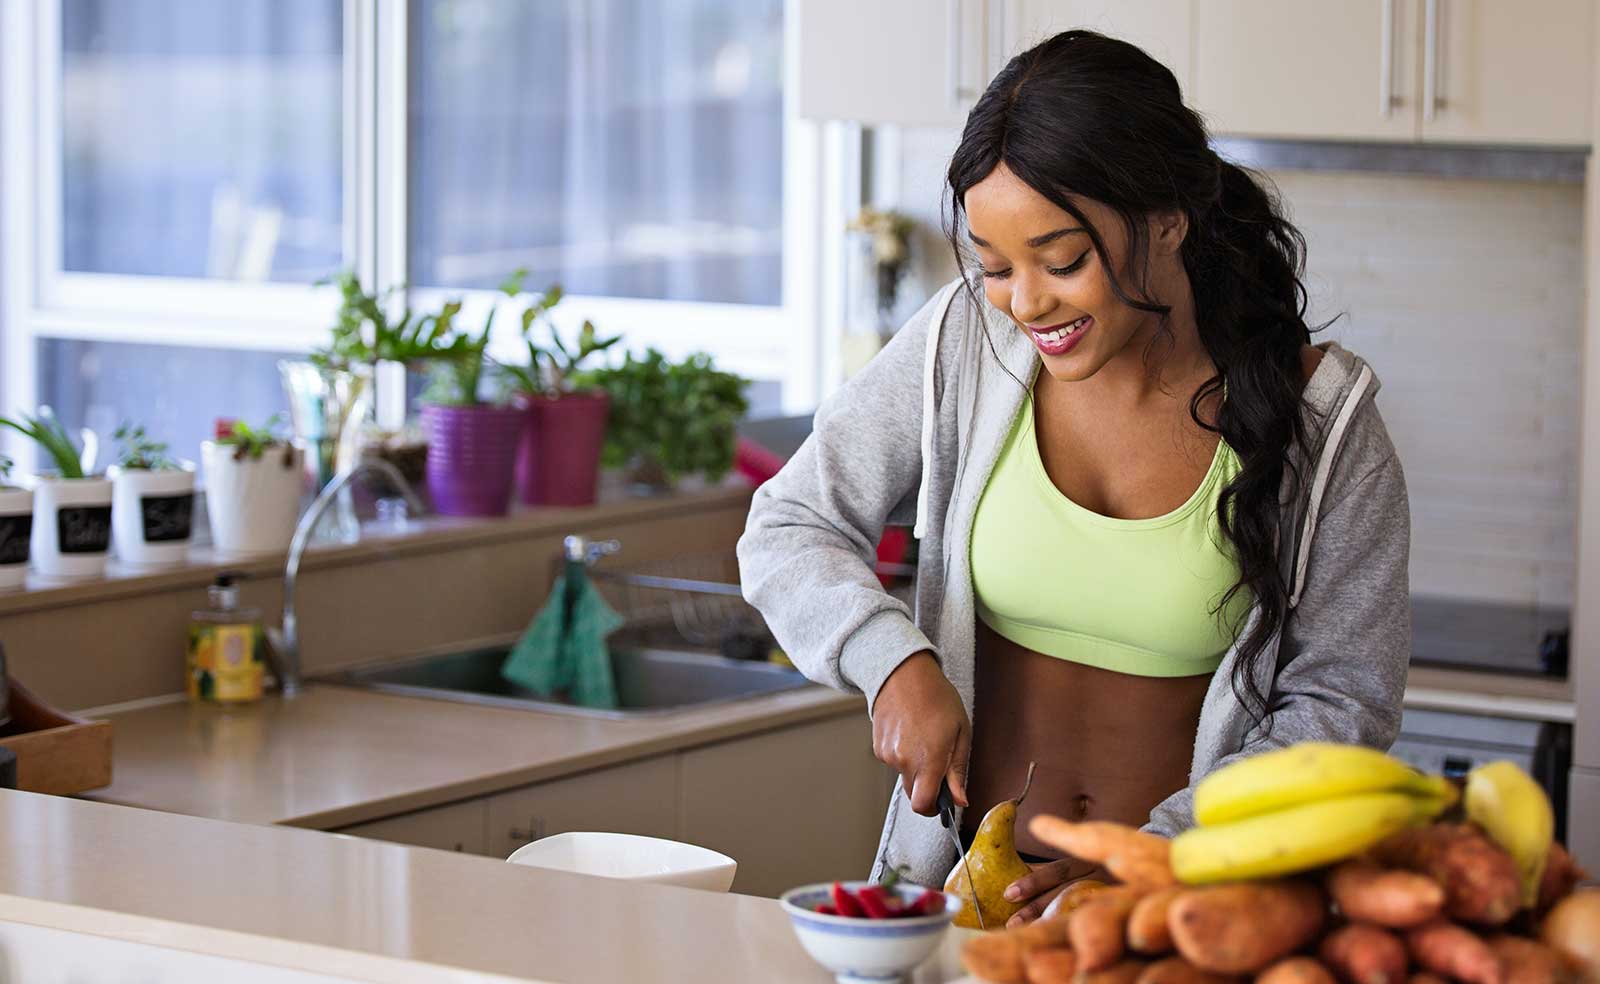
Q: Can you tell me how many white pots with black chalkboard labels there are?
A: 3